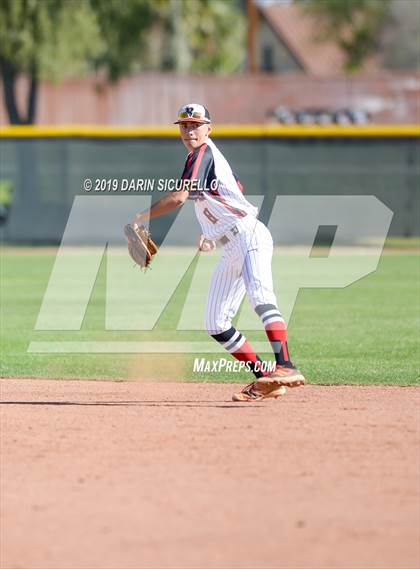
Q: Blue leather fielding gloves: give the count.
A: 0